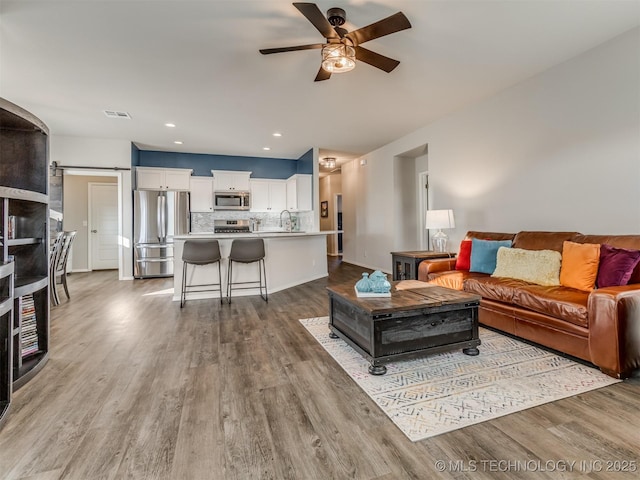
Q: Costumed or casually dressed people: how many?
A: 0